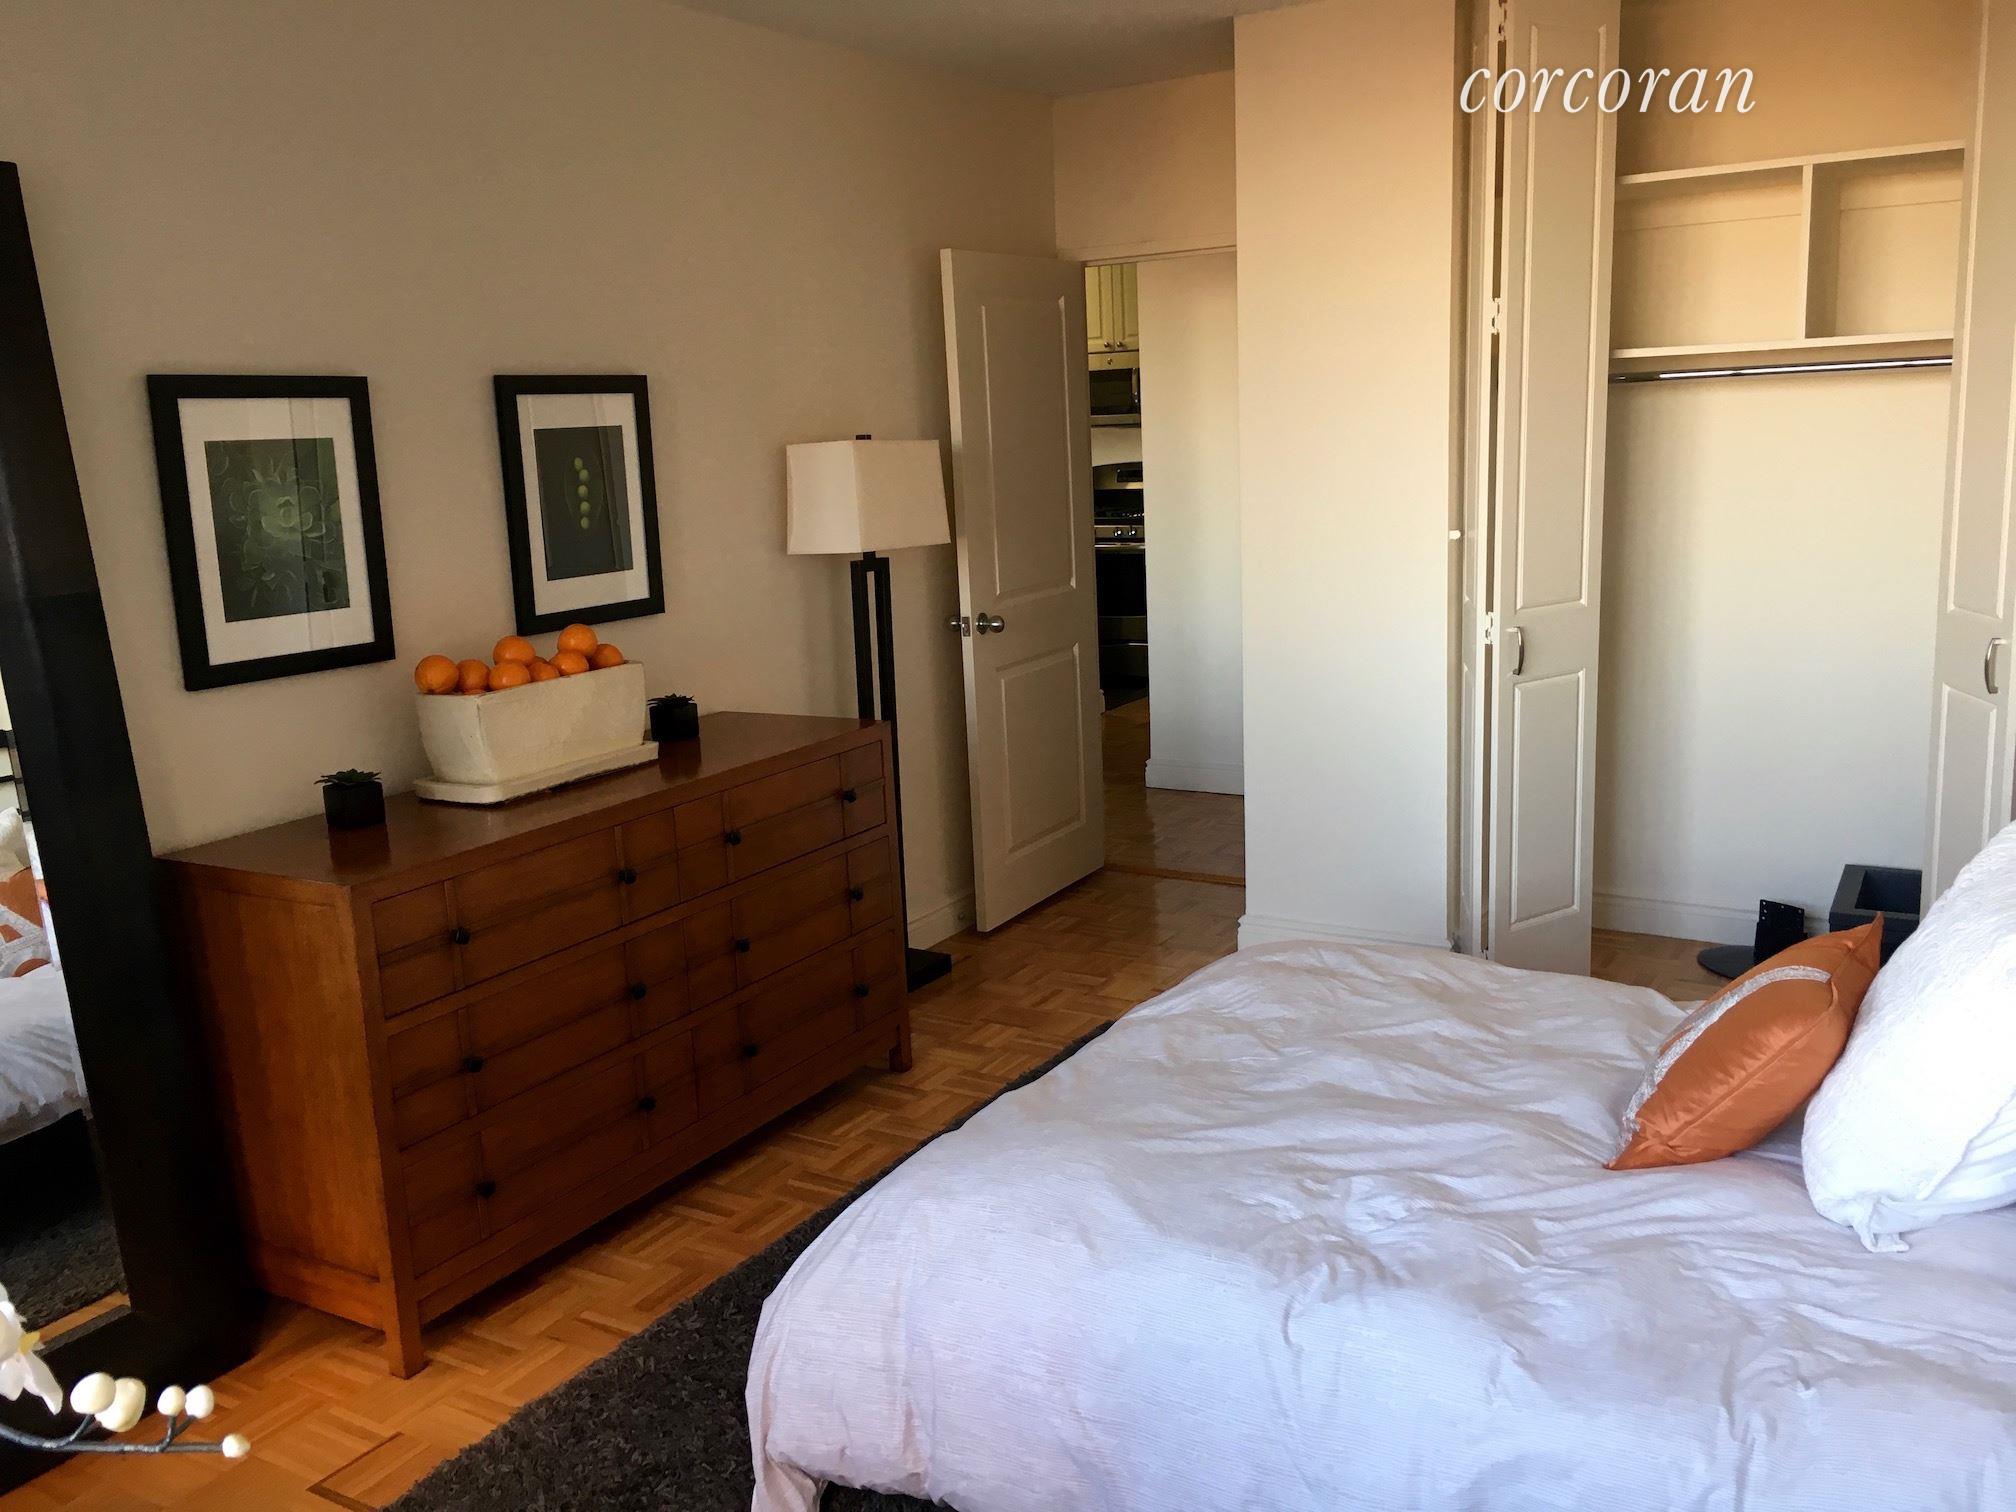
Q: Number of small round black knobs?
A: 12